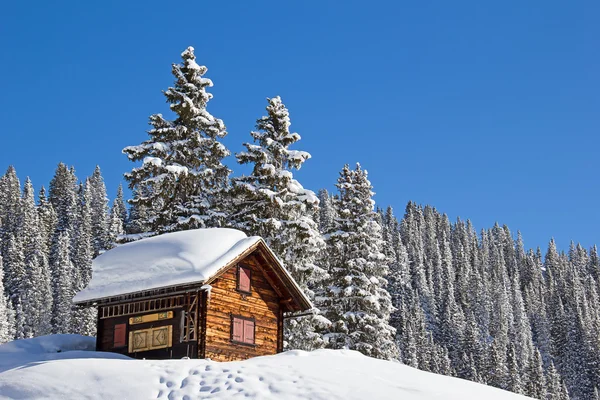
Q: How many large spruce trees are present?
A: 3